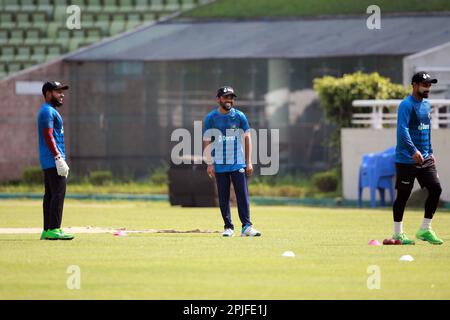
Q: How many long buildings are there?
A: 1